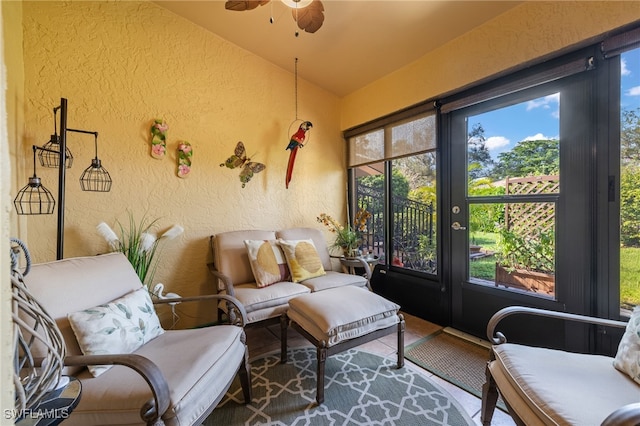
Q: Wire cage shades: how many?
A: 3